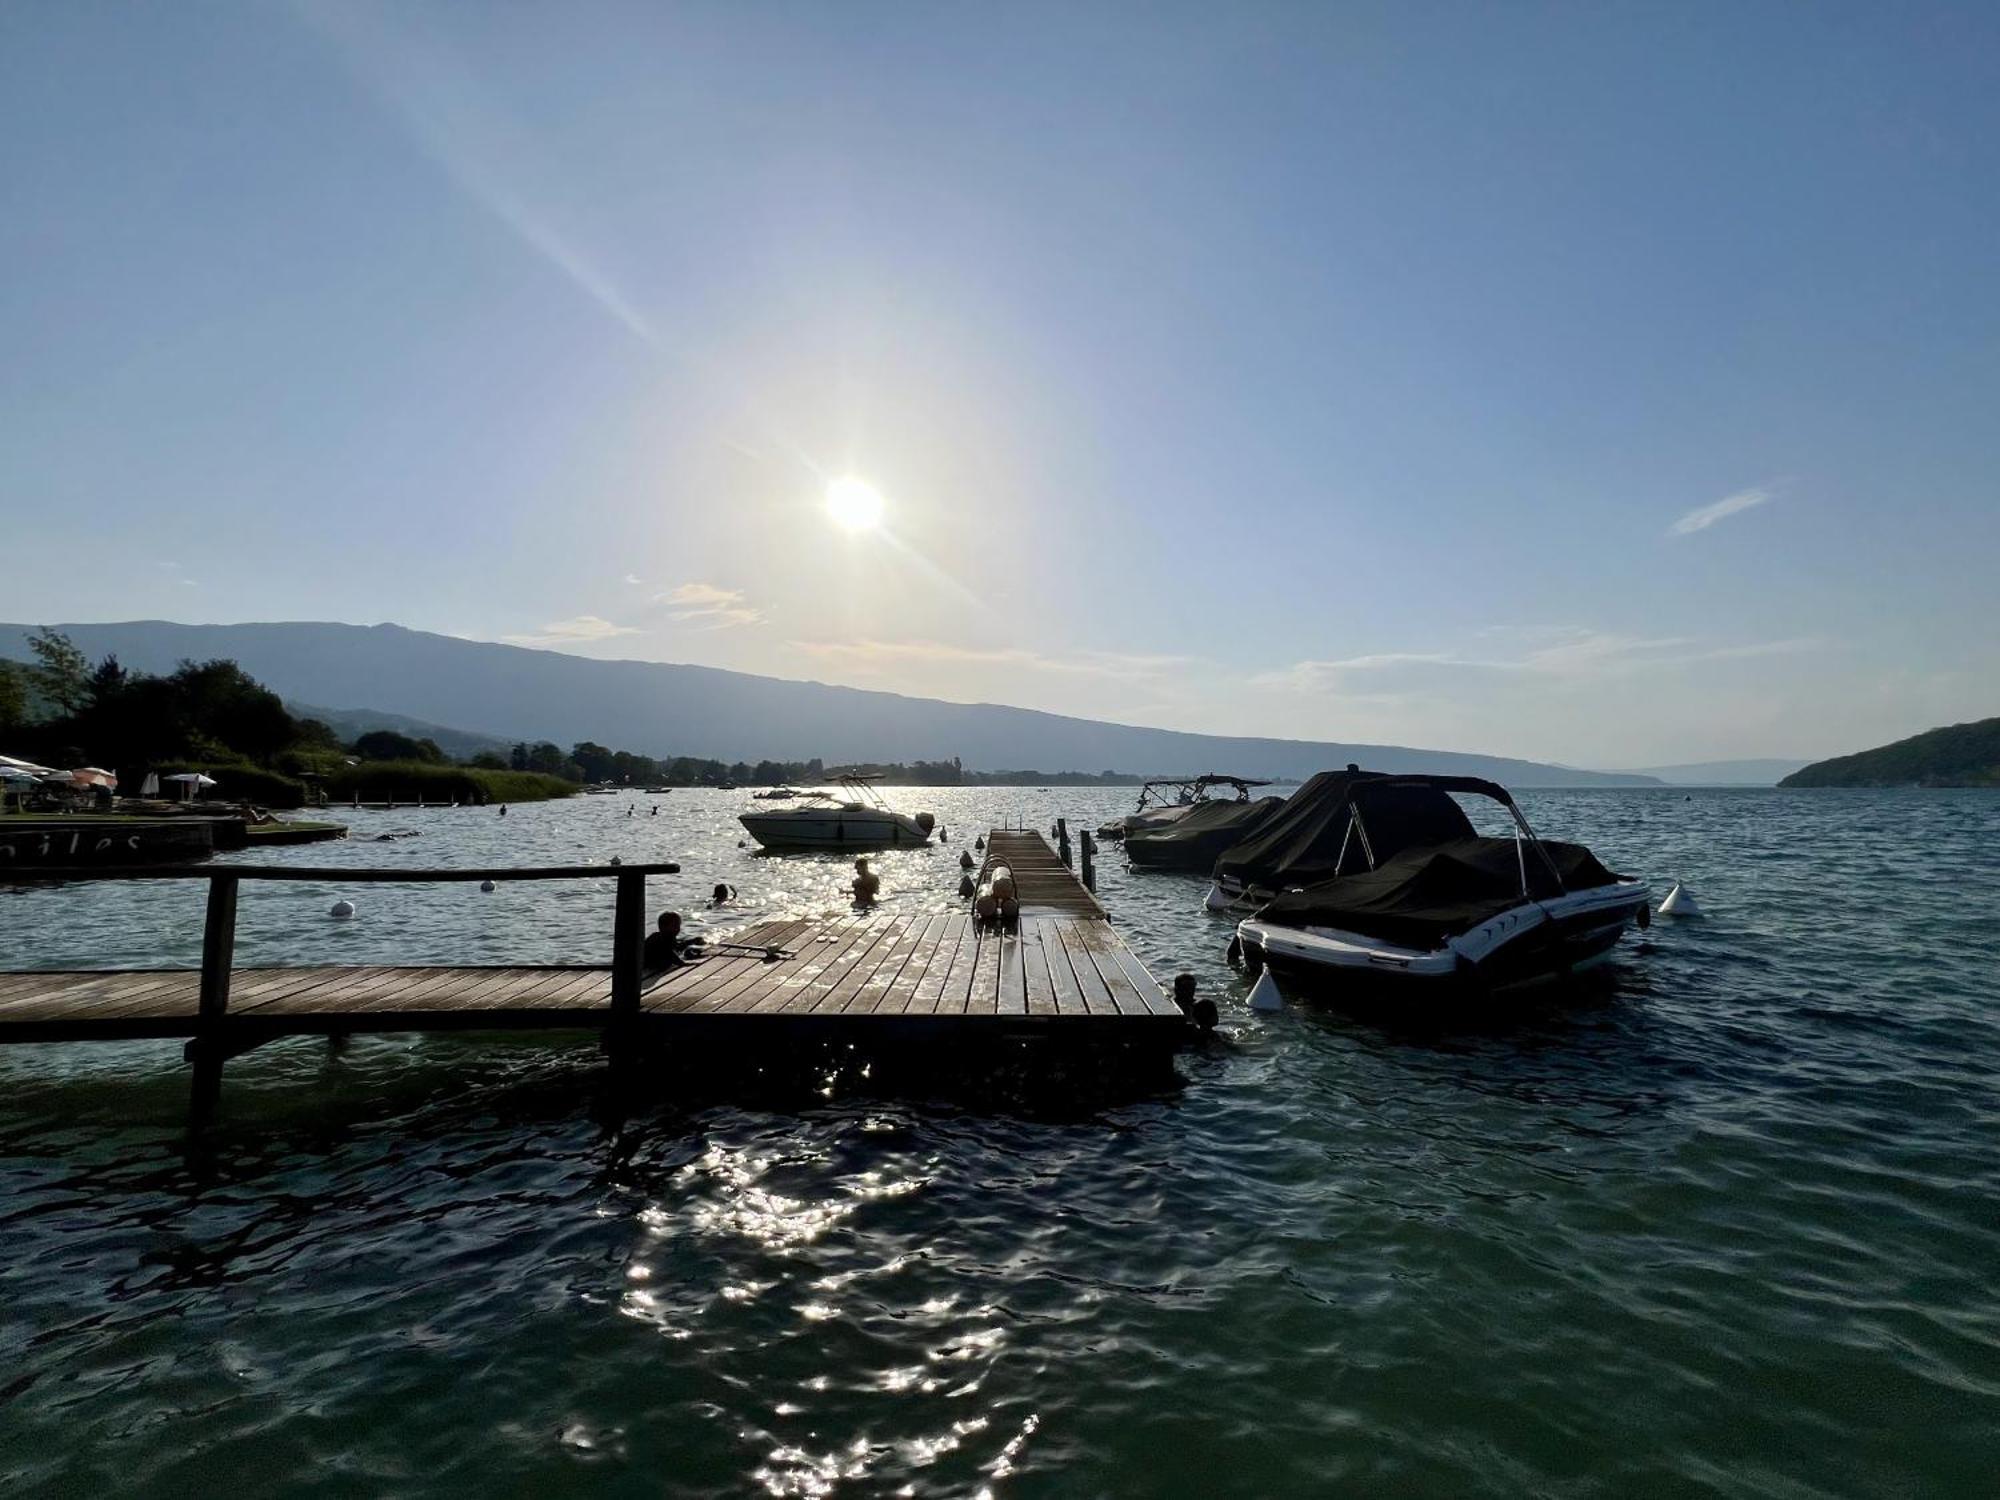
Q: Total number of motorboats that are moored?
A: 5